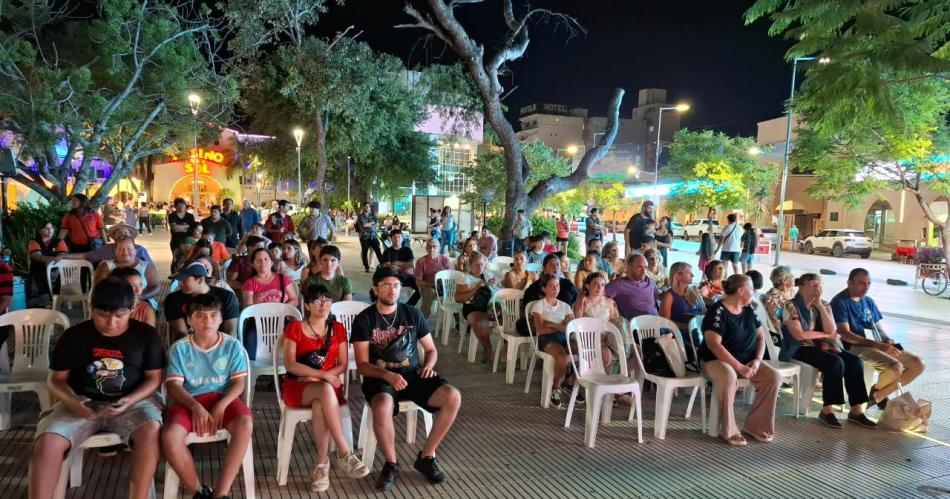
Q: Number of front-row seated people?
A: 7